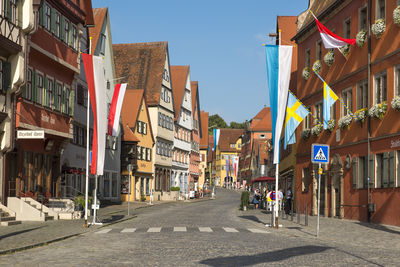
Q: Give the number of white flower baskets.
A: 14